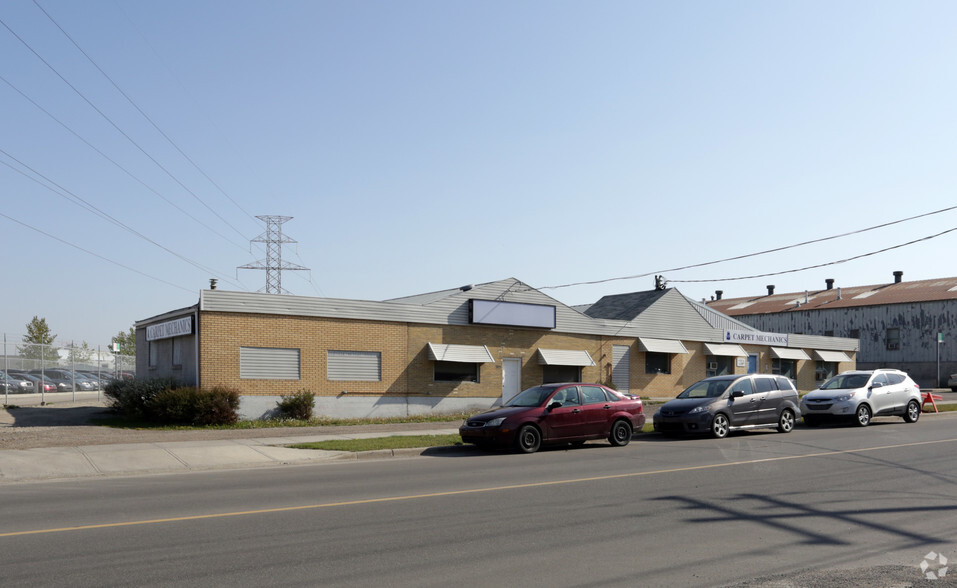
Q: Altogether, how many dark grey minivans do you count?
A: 1